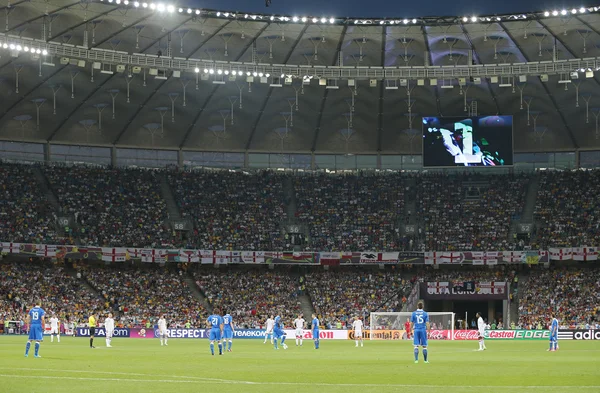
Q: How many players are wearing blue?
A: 7